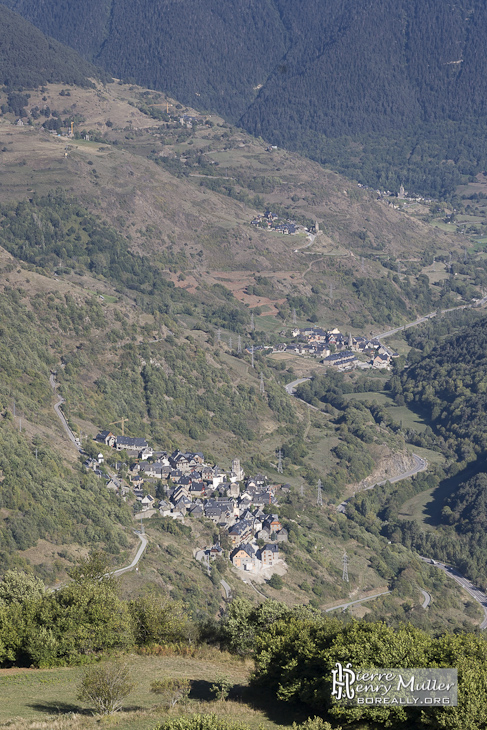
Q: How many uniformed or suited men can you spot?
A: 0